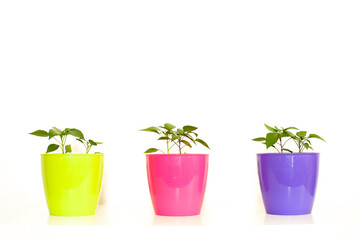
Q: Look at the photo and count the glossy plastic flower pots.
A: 3